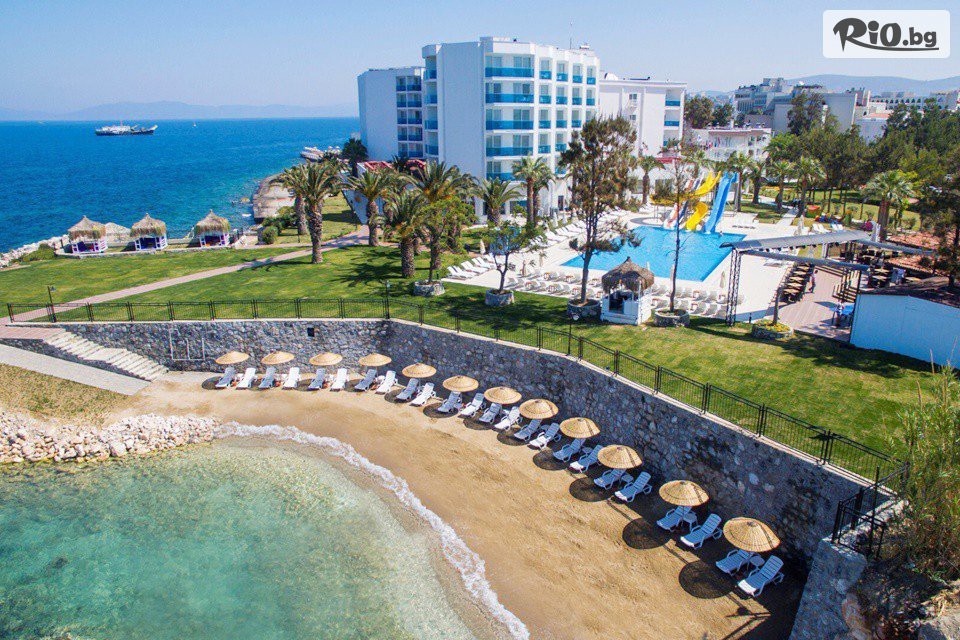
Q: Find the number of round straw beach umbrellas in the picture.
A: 12